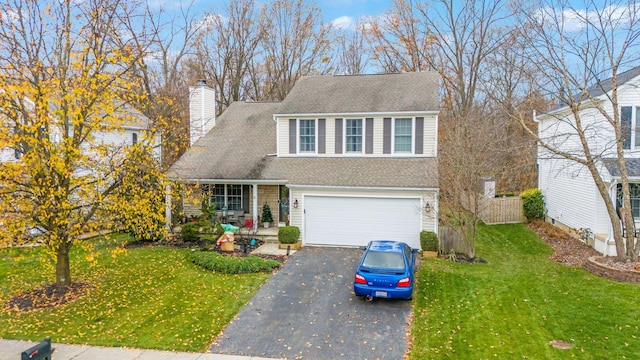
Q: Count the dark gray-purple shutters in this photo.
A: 6